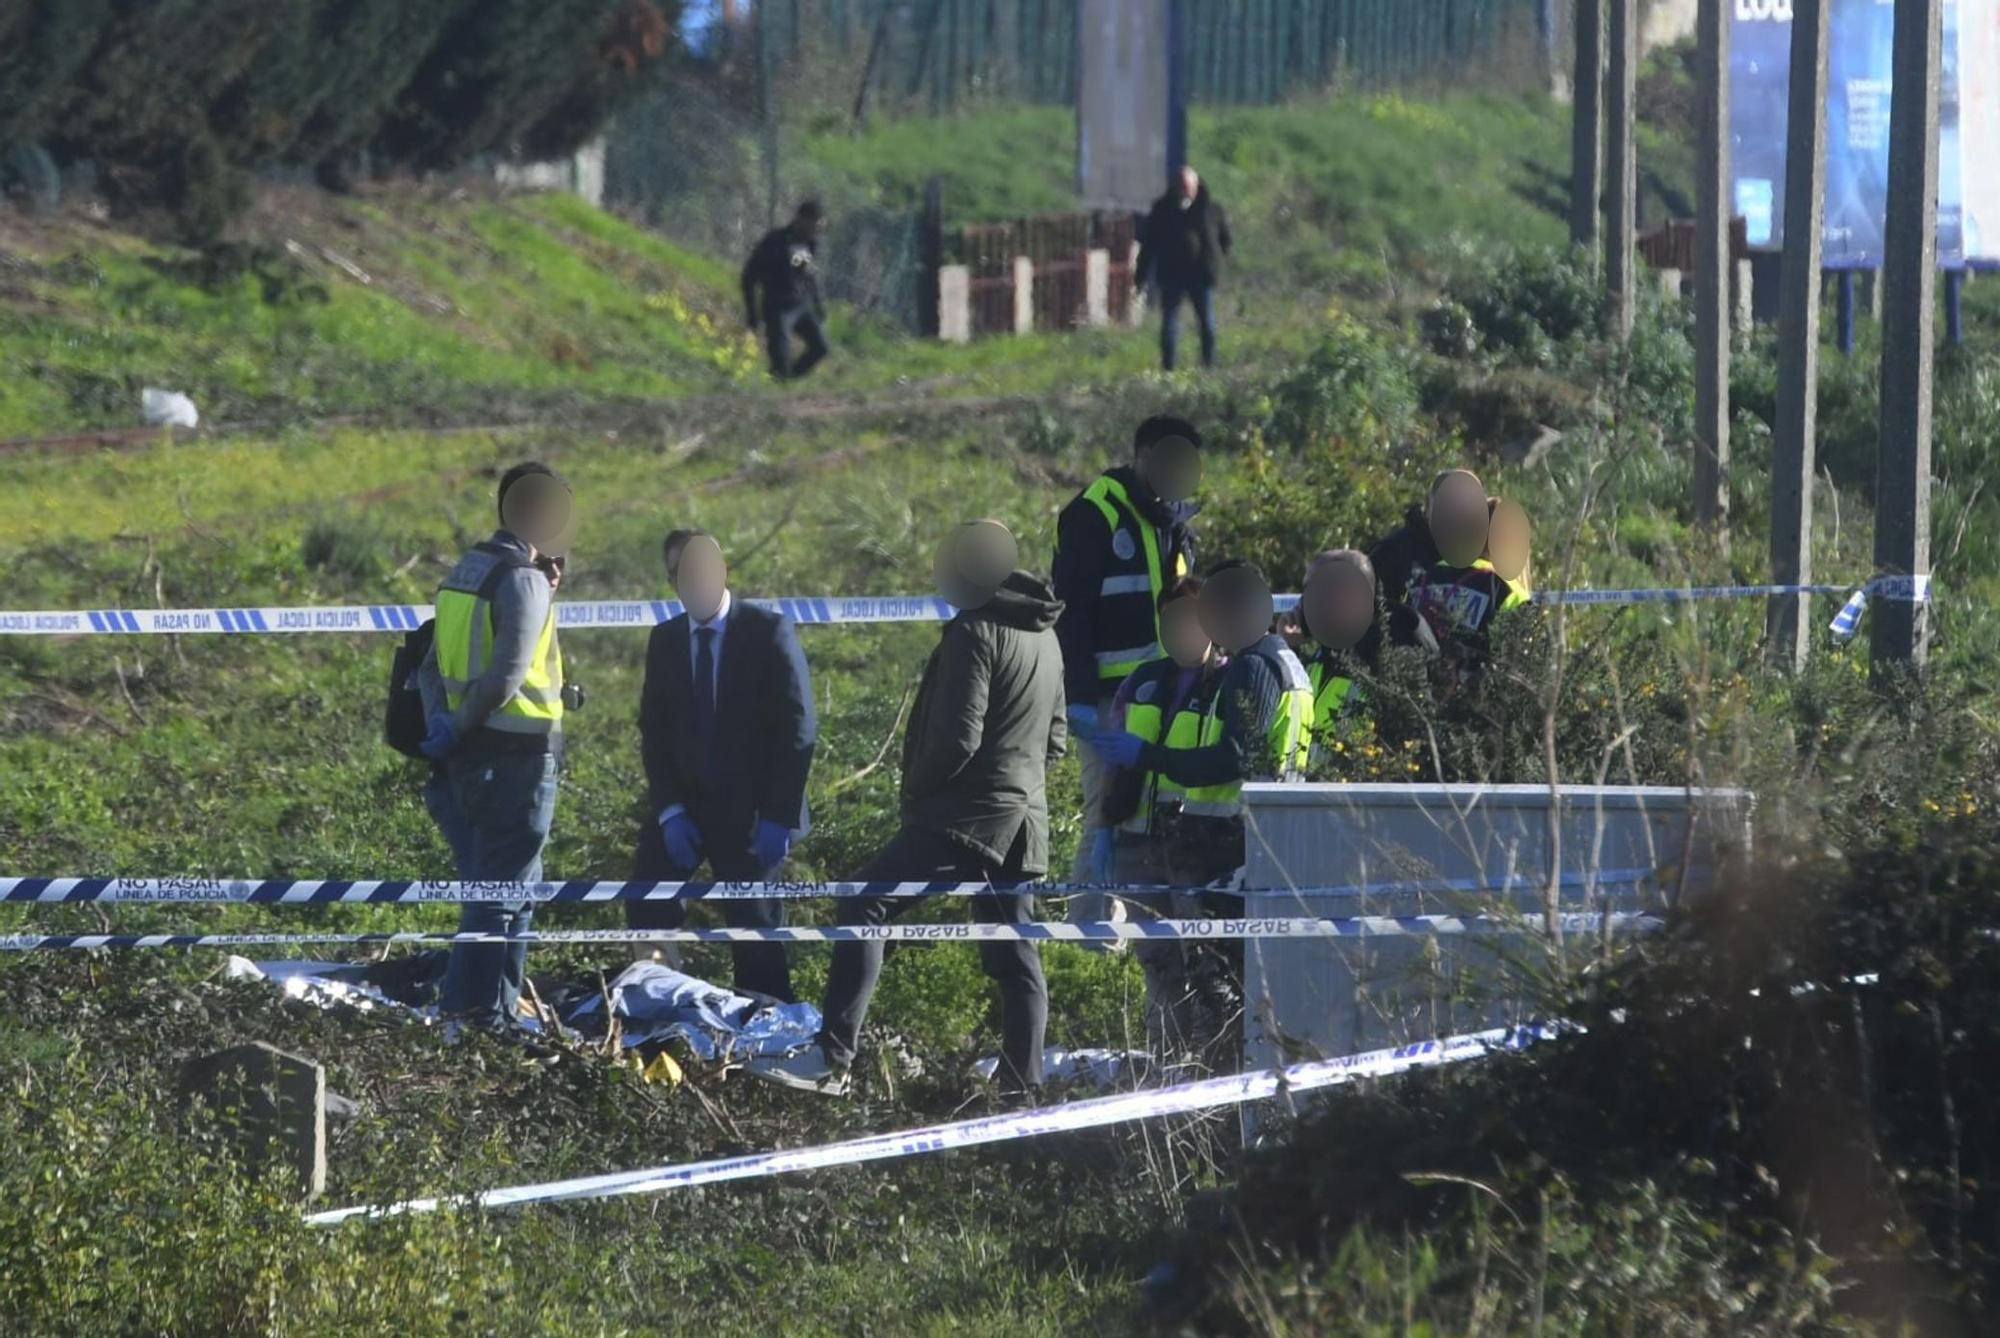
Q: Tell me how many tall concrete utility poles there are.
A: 5